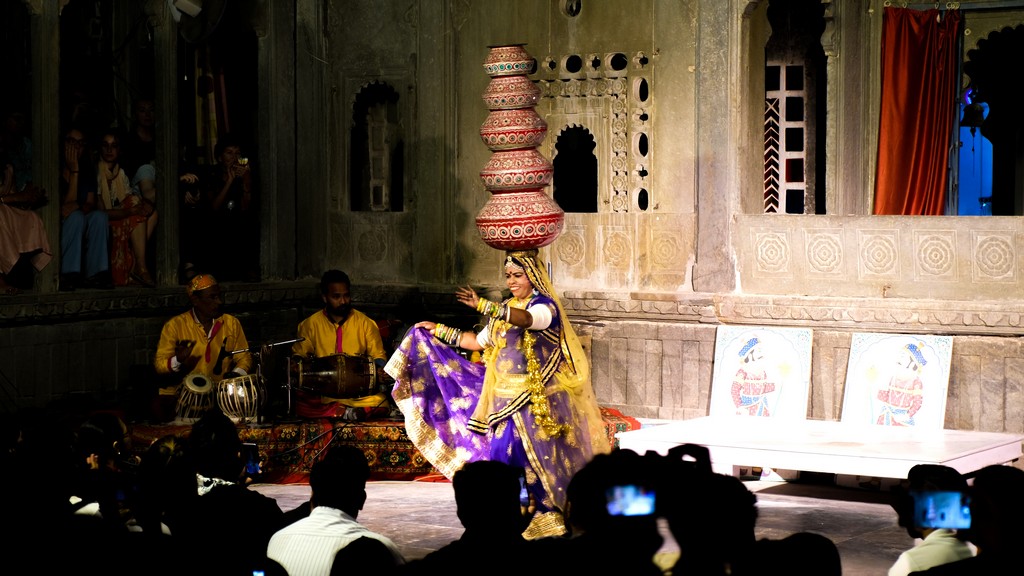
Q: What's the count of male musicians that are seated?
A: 2